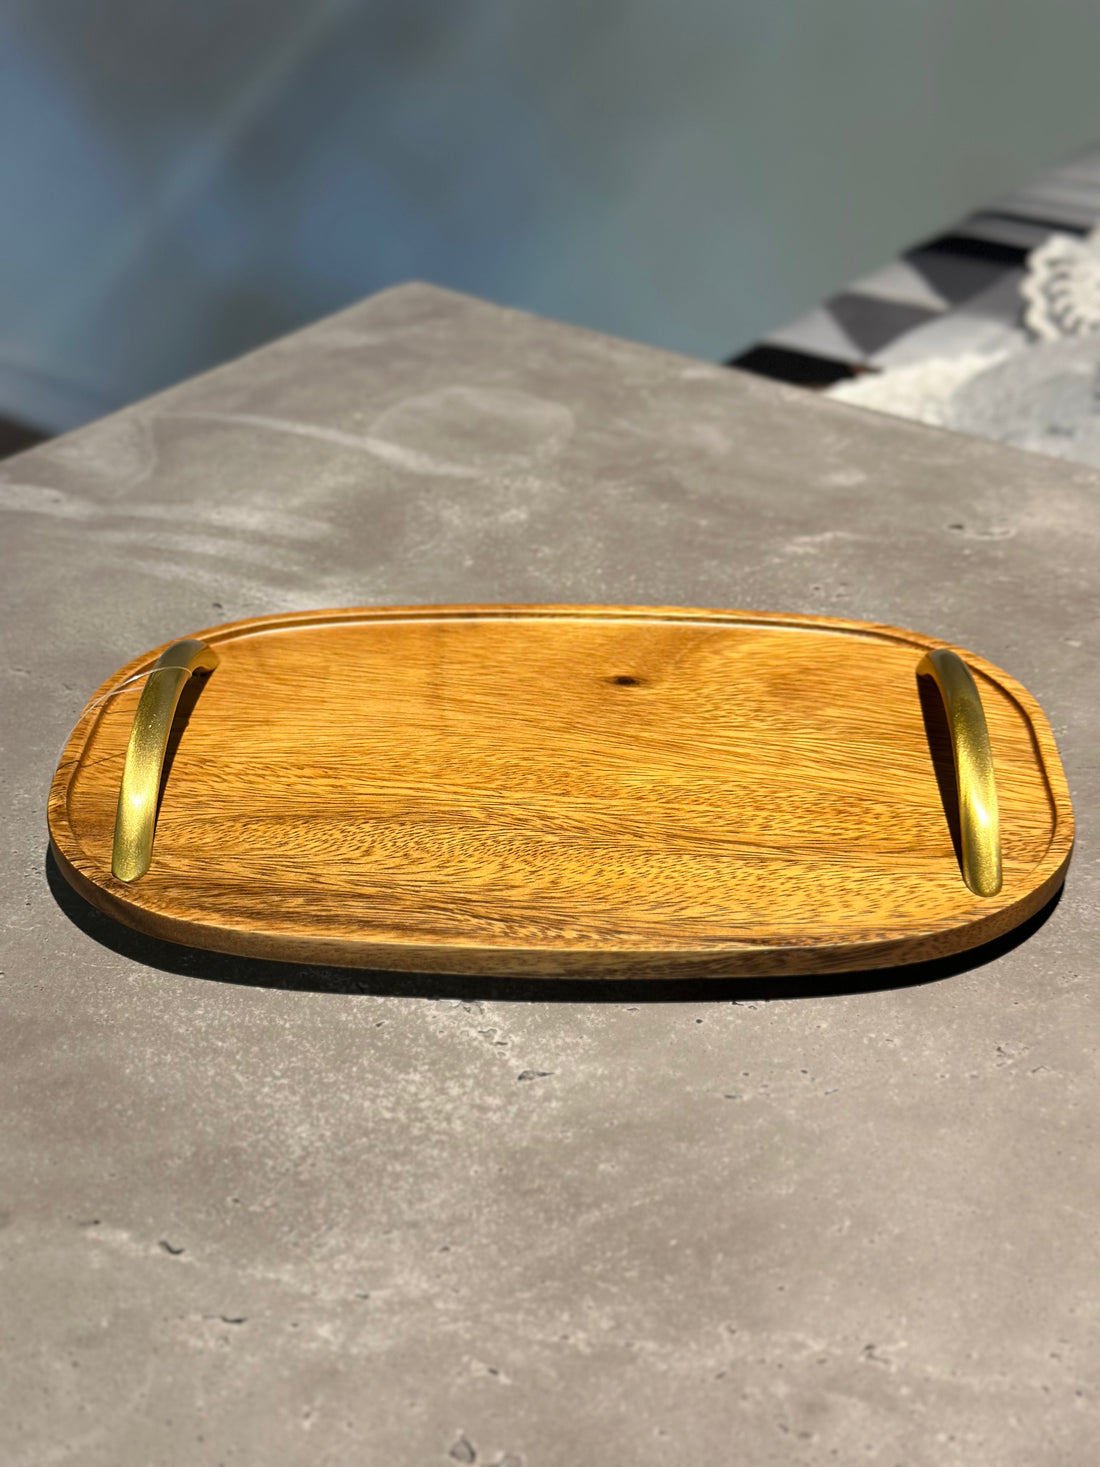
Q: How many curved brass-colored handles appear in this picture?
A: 2